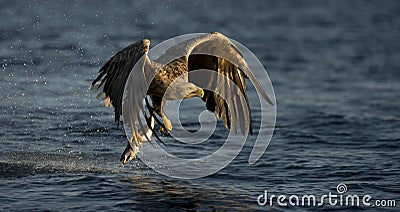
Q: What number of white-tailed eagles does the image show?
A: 1